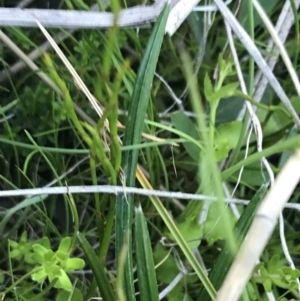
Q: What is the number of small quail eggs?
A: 0